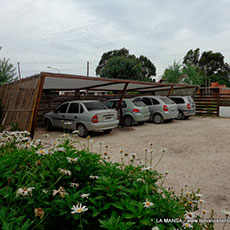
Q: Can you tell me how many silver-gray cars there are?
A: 4